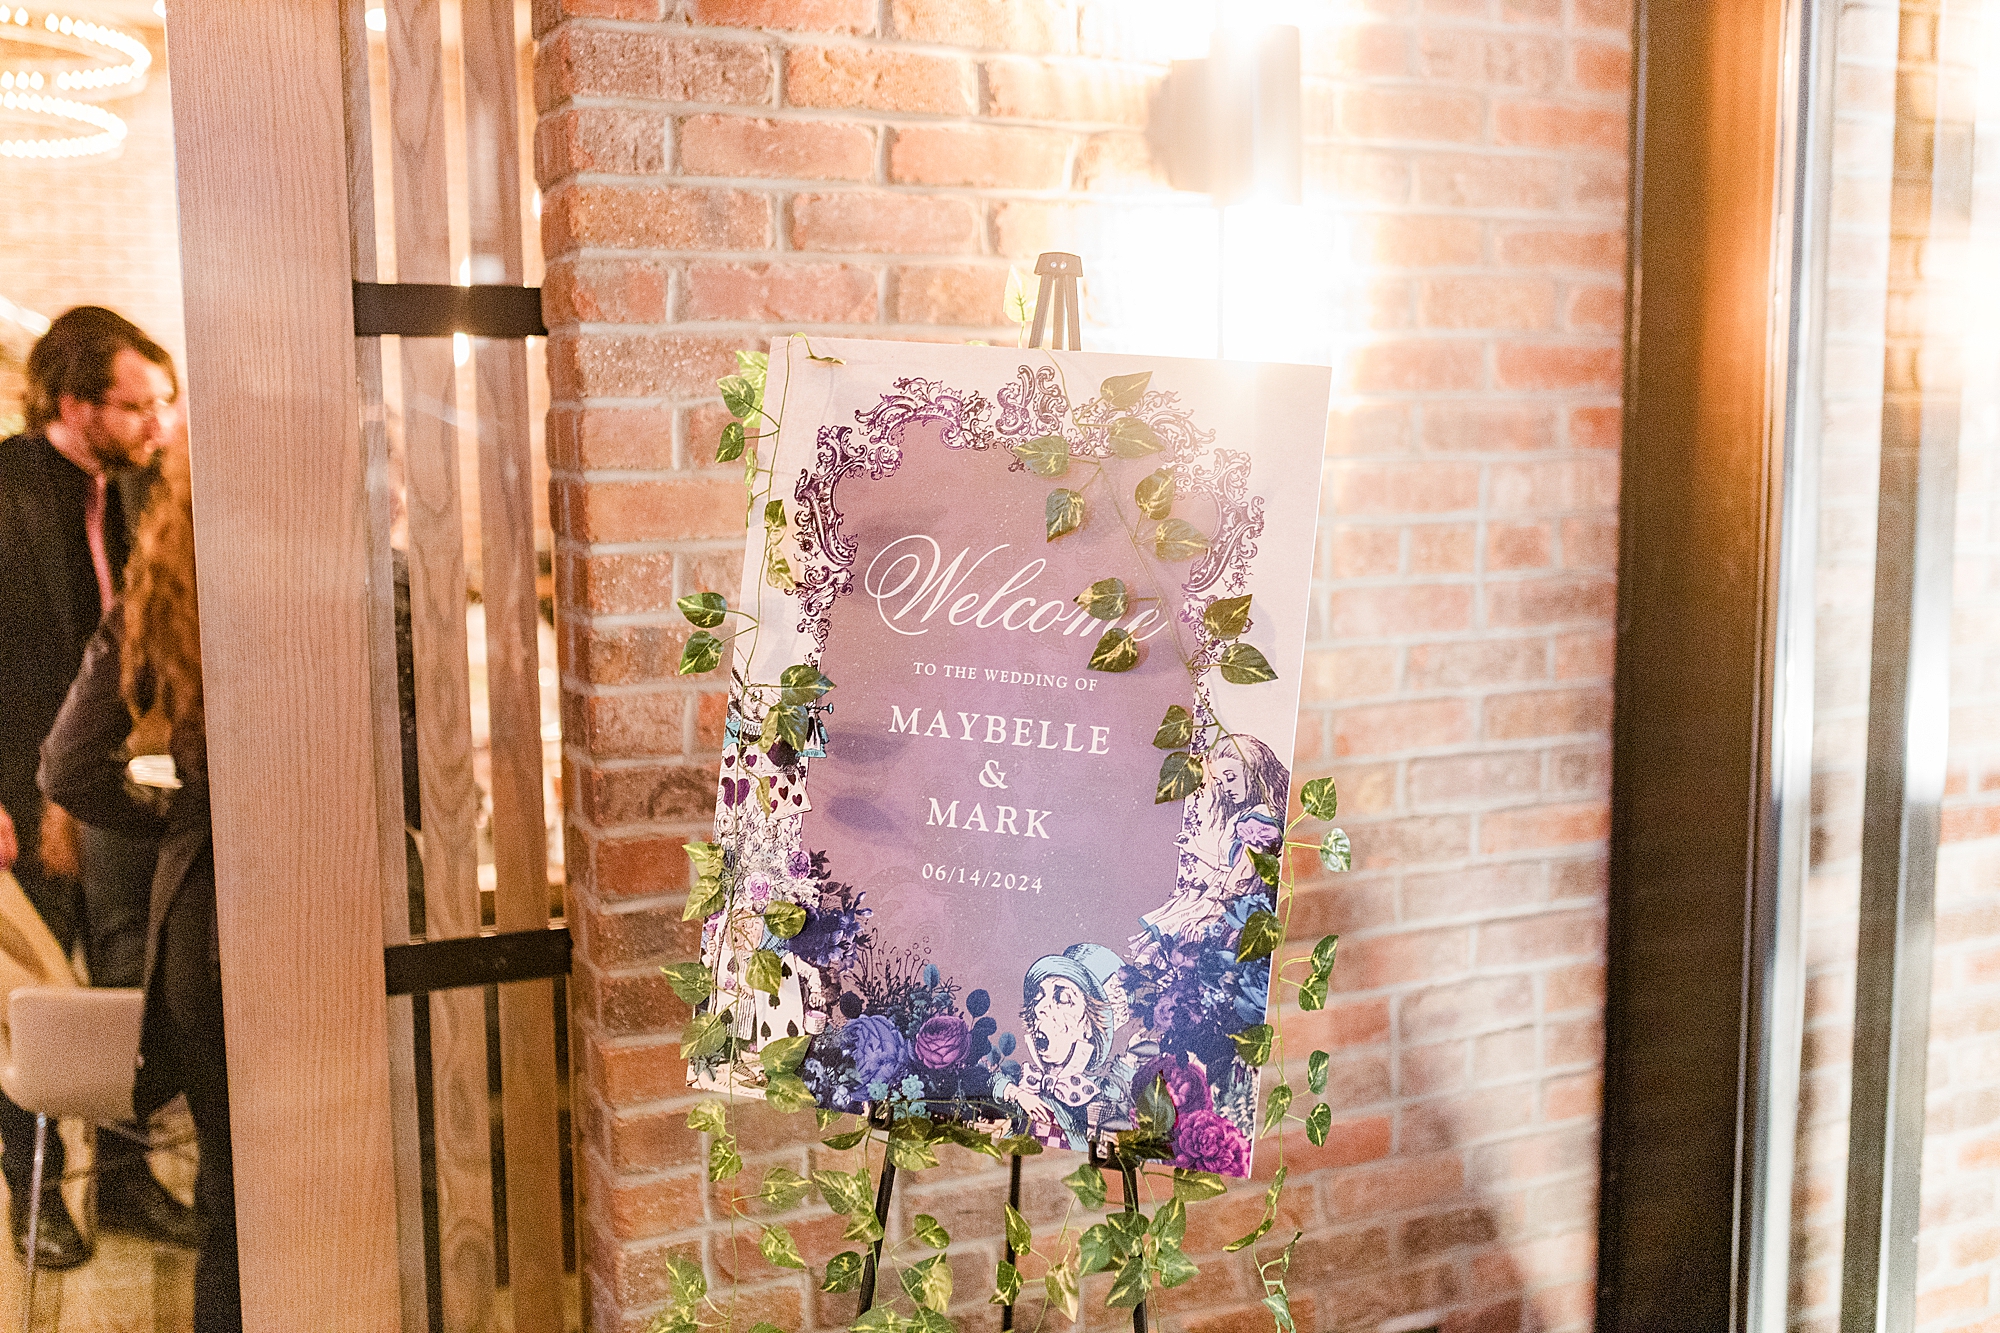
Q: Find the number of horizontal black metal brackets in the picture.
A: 2